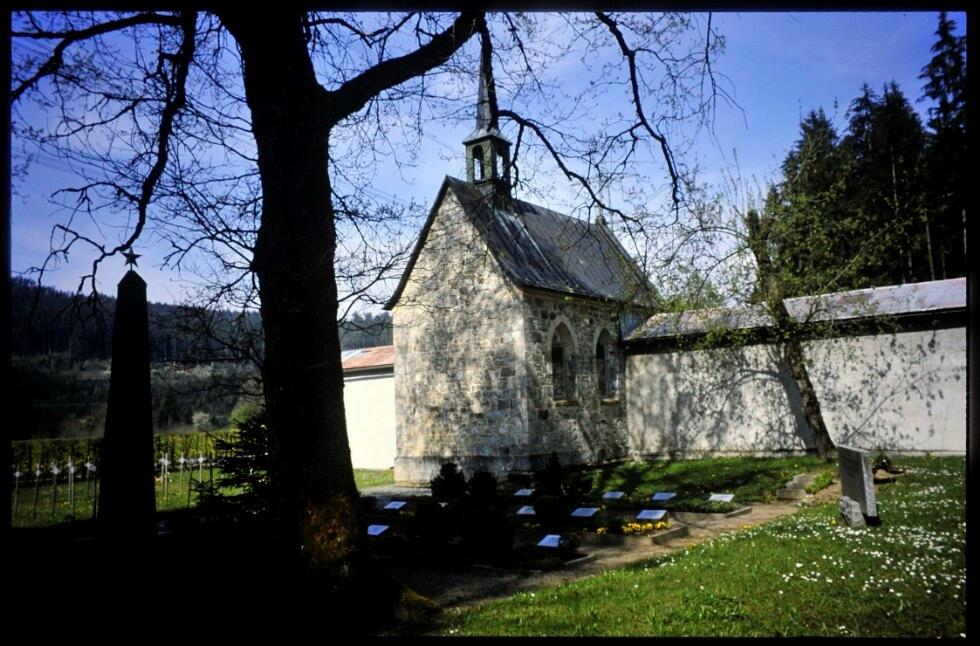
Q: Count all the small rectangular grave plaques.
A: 10